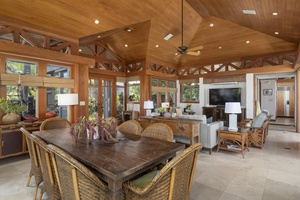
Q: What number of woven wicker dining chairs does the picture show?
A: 8